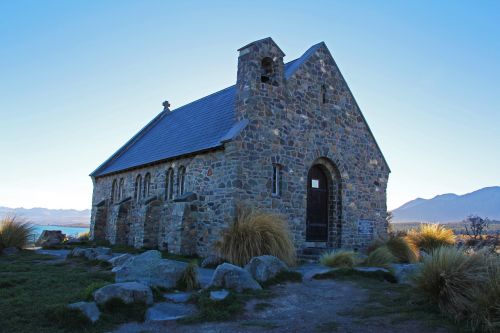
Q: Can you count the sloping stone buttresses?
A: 4